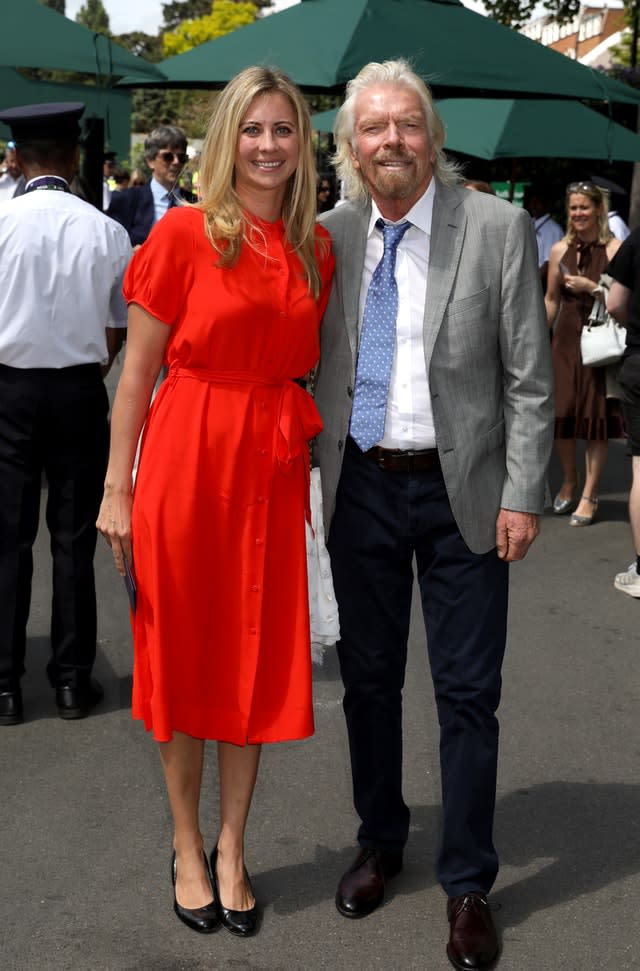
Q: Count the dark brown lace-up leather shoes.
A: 2